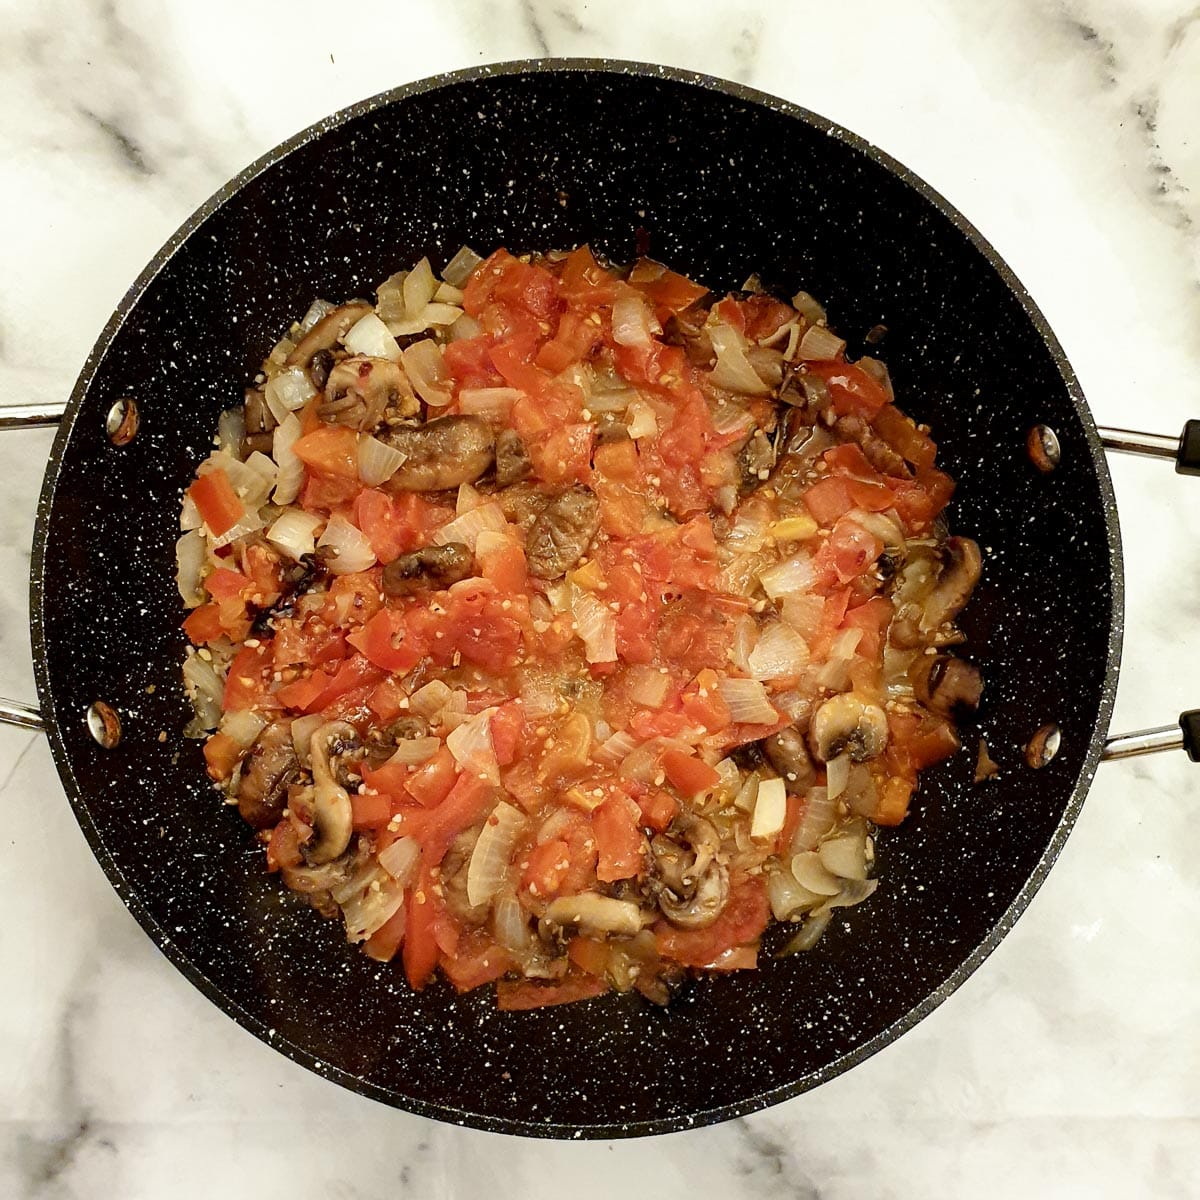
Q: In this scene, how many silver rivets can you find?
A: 4